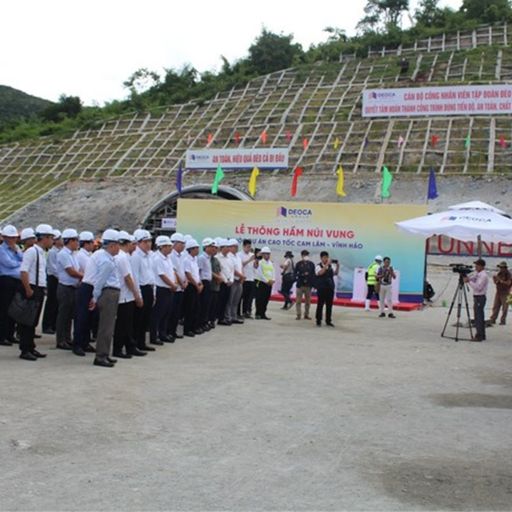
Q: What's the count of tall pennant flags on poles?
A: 7